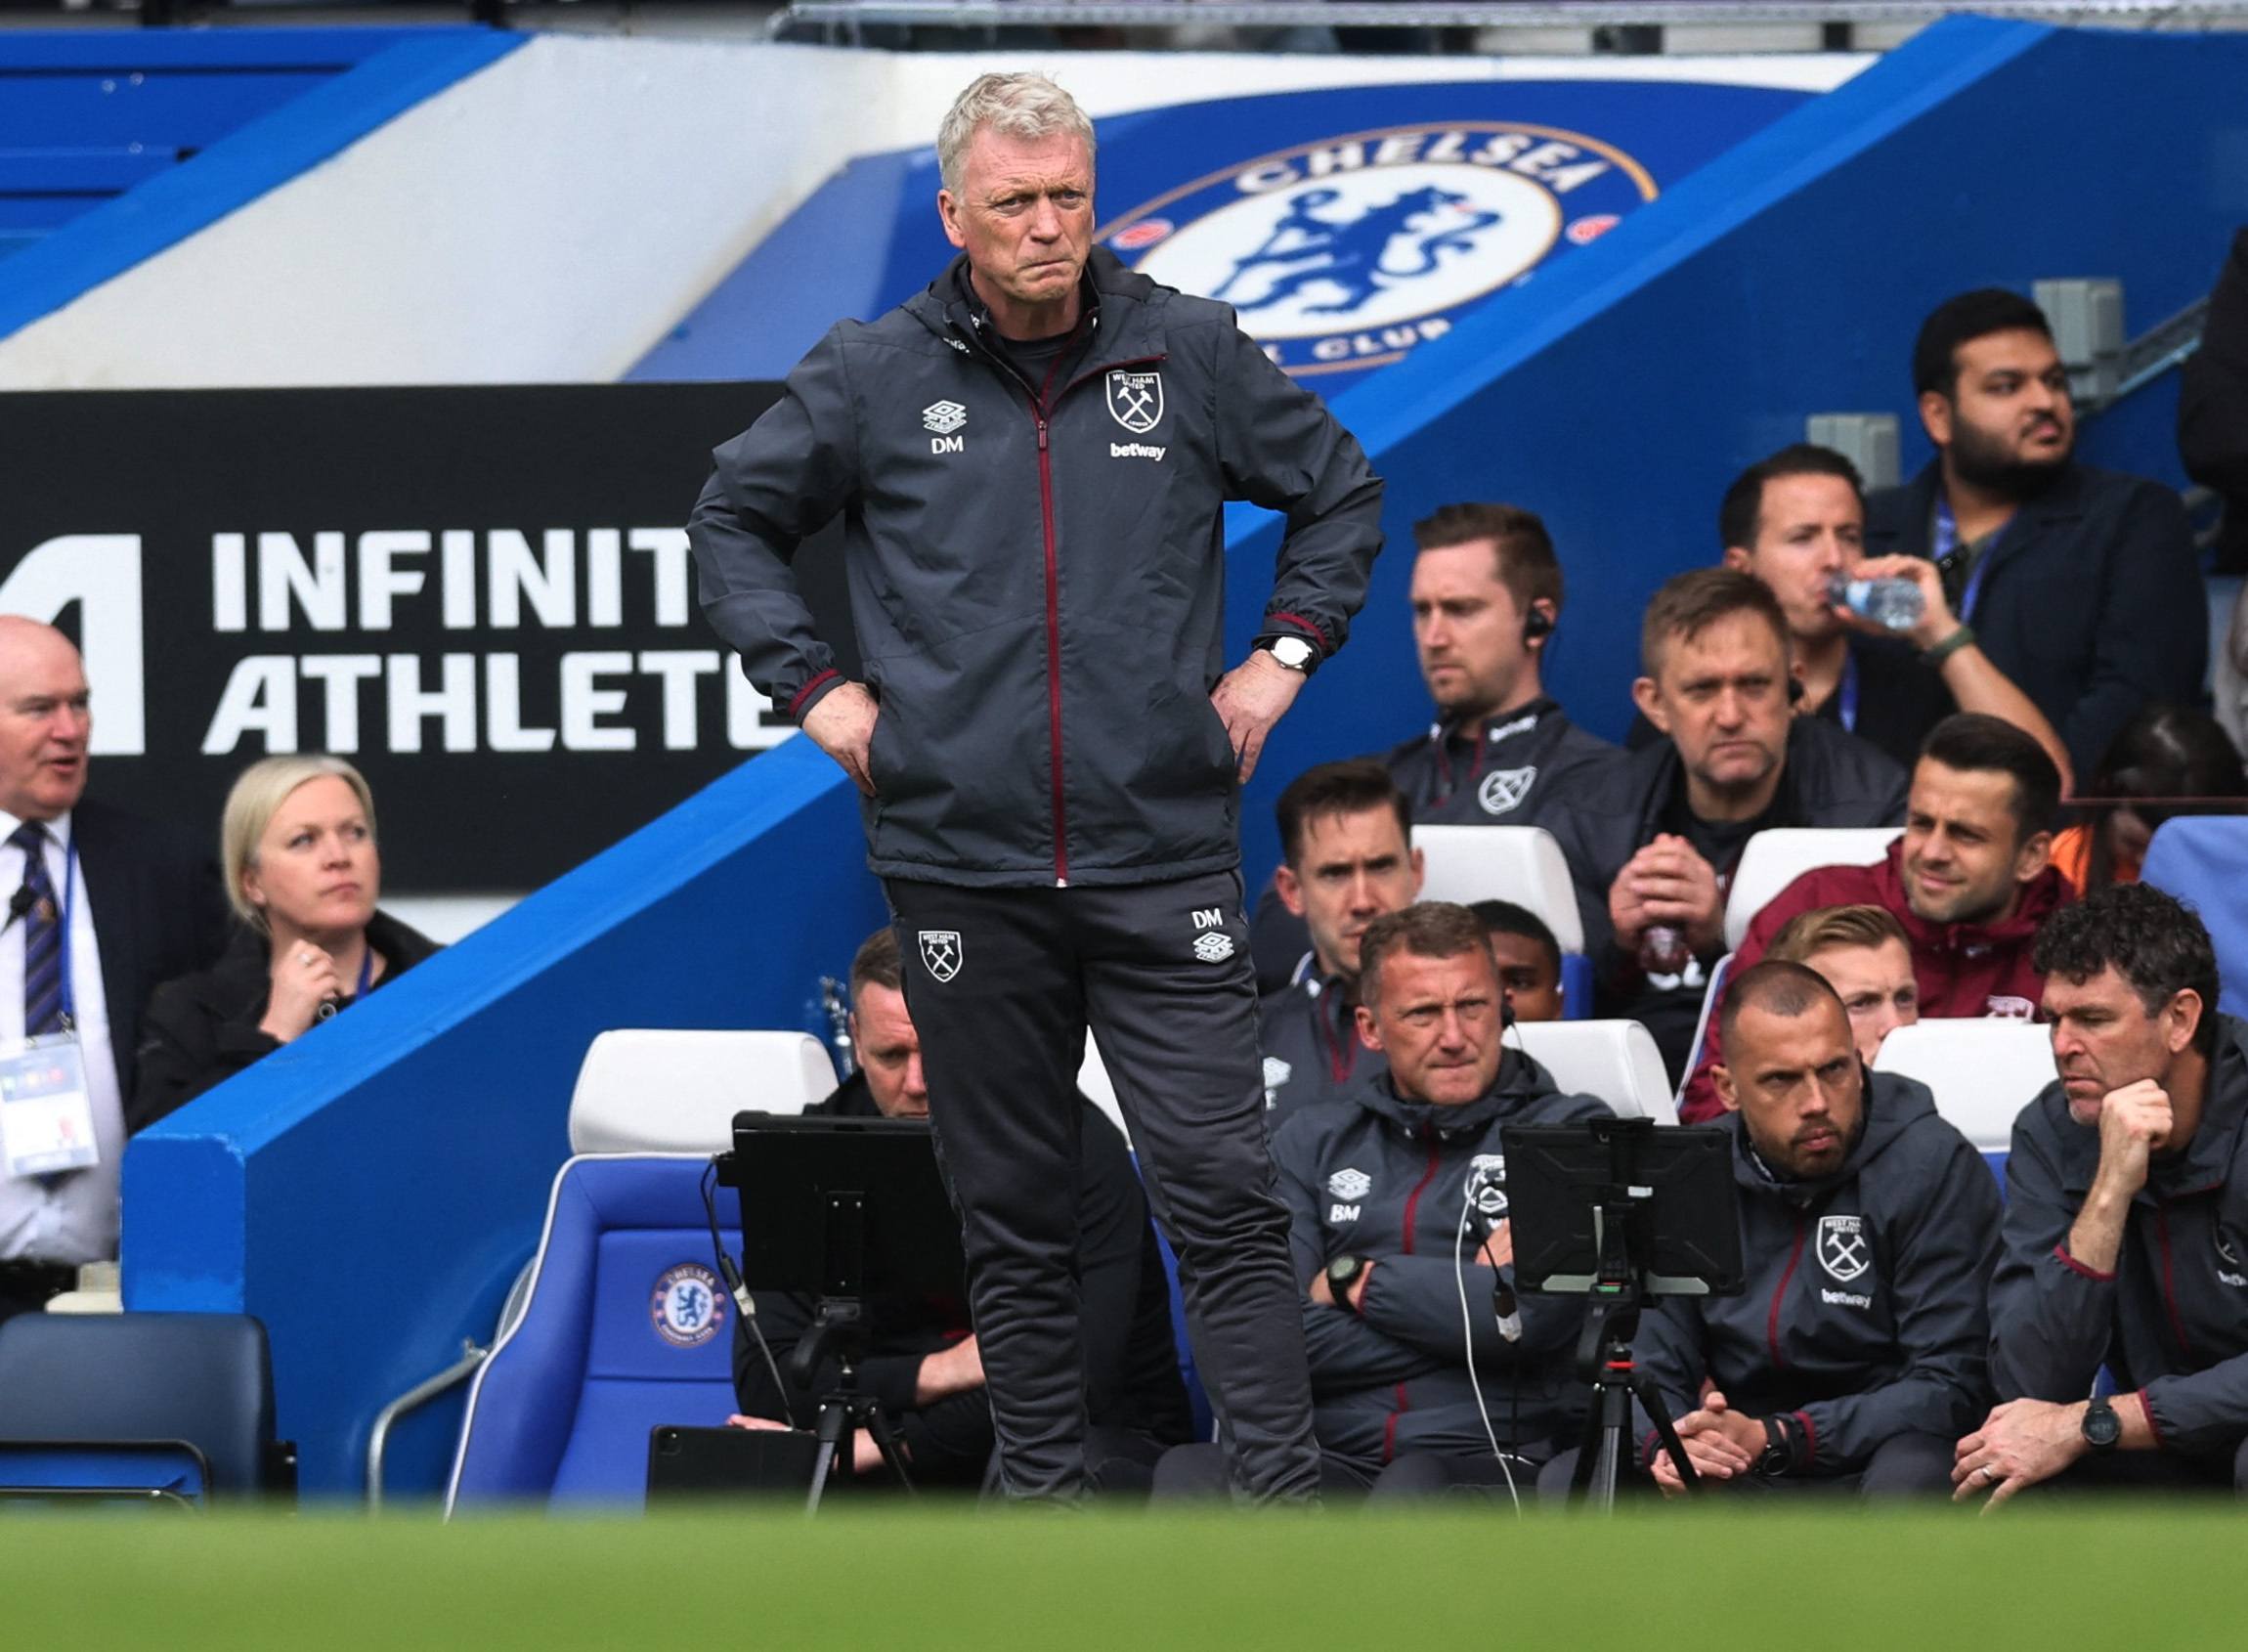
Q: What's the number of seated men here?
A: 12